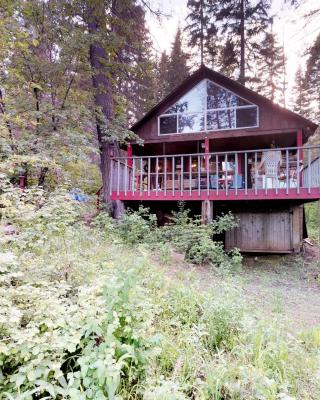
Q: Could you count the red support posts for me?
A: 3